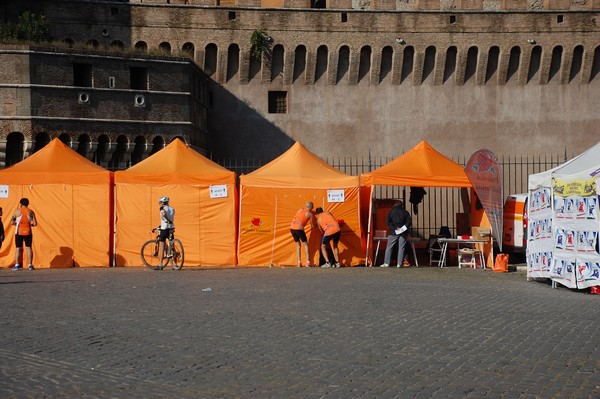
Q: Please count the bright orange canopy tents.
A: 4